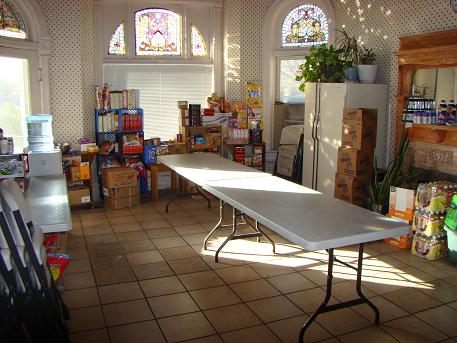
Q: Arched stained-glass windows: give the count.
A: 3